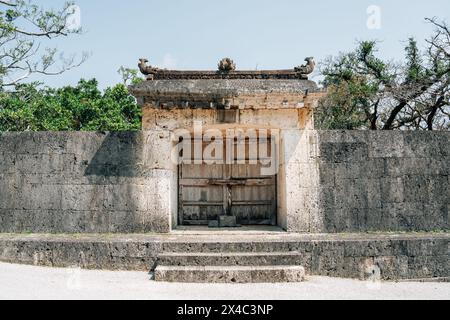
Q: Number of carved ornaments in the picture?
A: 3